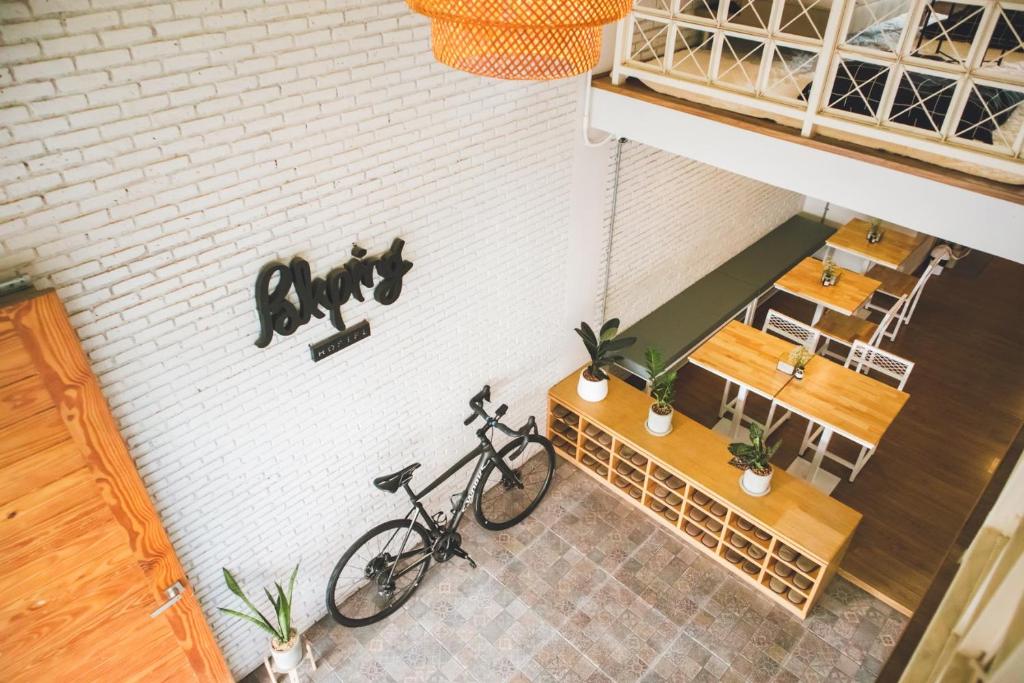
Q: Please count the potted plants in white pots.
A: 4